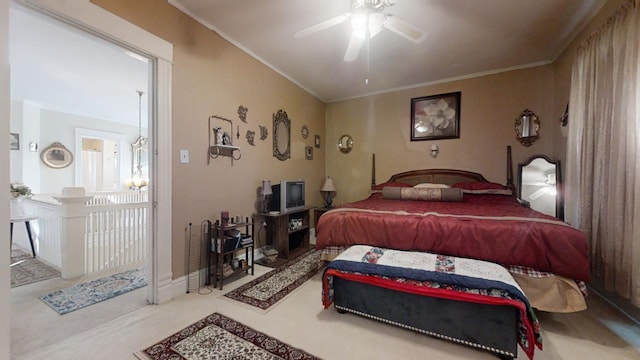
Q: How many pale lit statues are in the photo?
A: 0